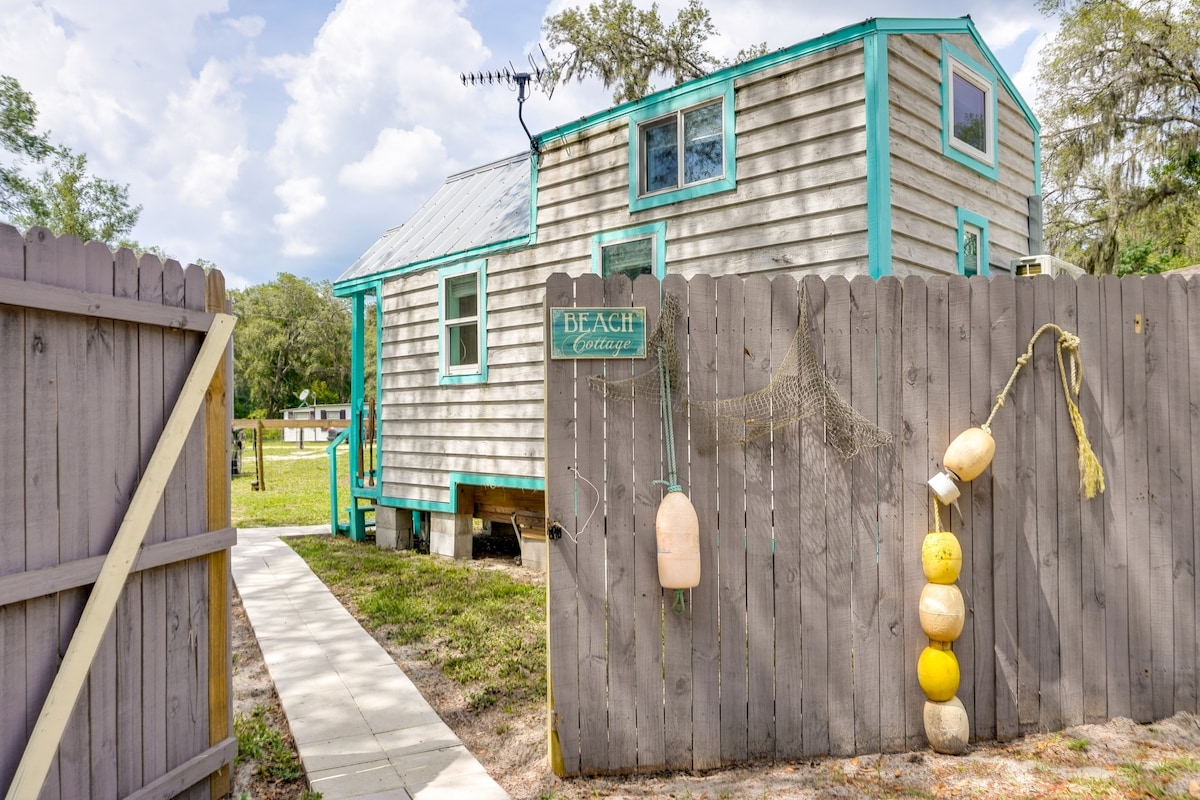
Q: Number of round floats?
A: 5